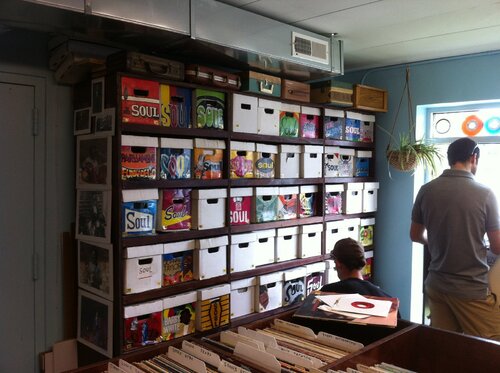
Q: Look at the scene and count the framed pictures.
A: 7